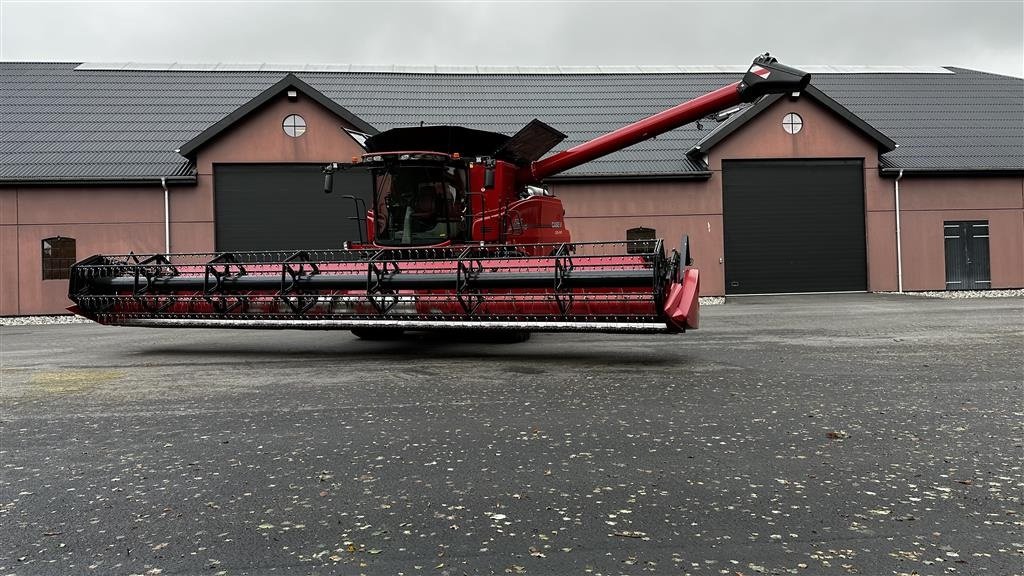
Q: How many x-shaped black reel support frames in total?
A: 6